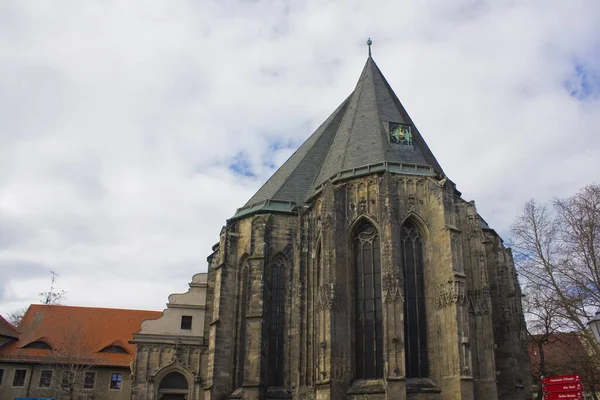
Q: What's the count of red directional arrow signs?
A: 3